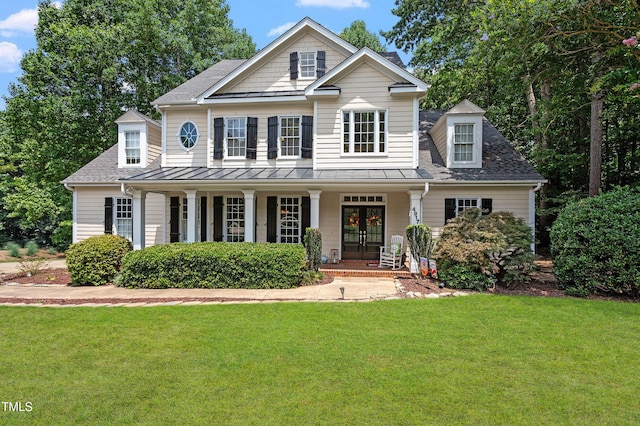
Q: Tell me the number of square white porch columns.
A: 5